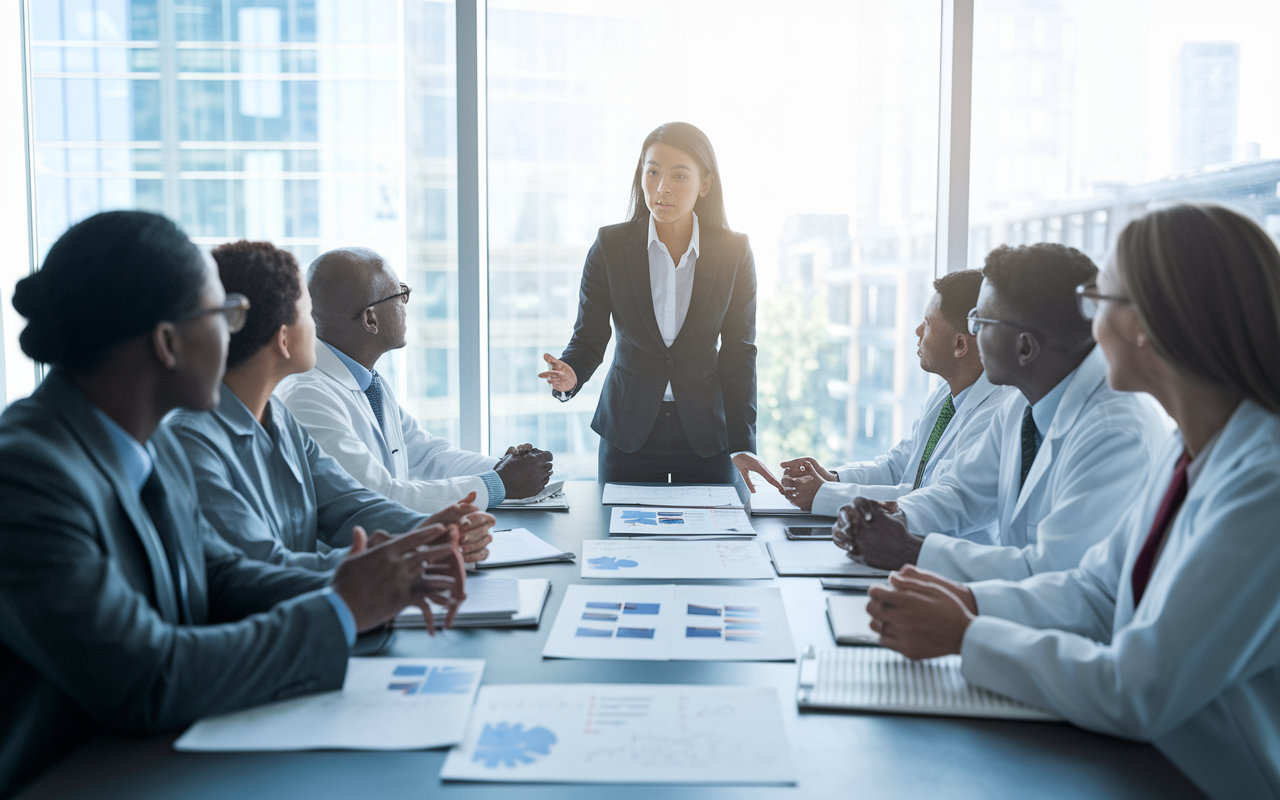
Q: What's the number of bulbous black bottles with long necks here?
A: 0